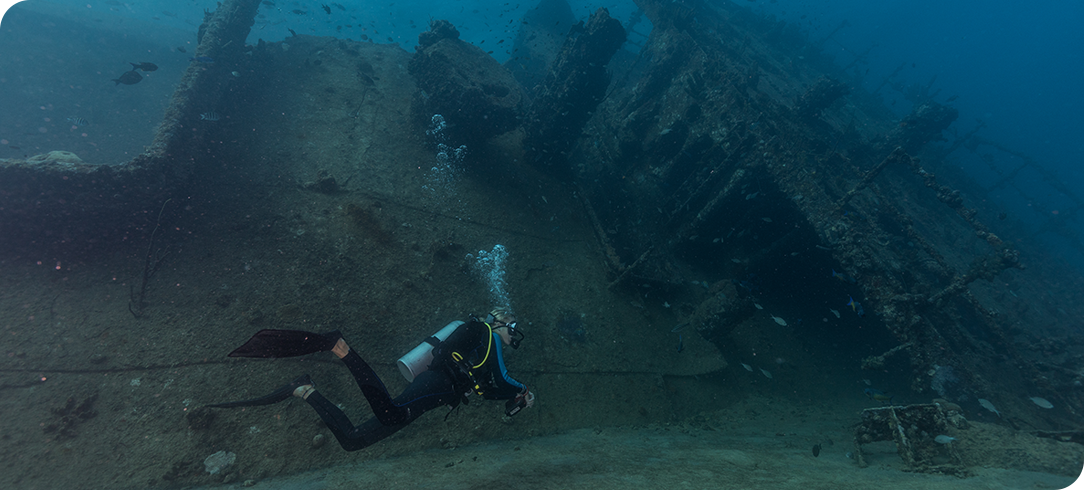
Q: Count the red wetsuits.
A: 0